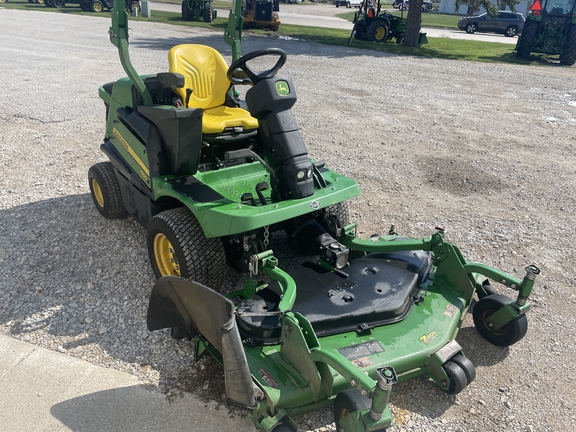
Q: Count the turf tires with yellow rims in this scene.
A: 2